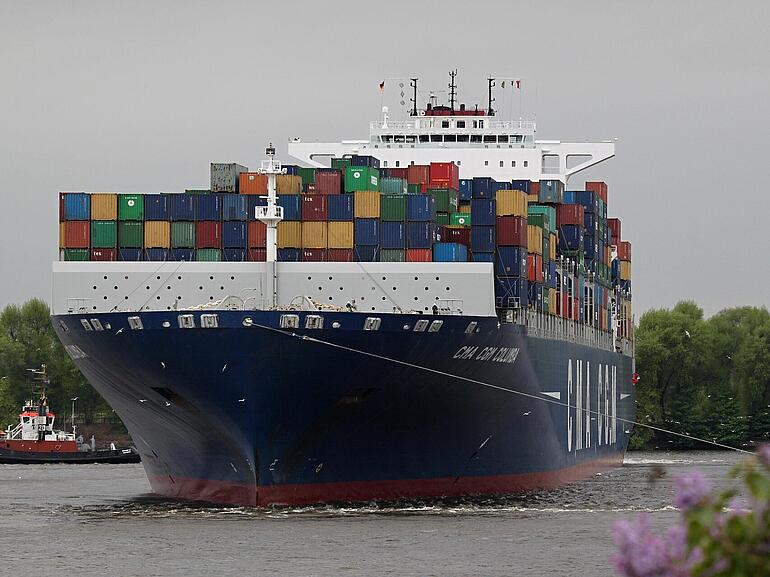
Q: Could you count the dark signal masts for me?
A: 3